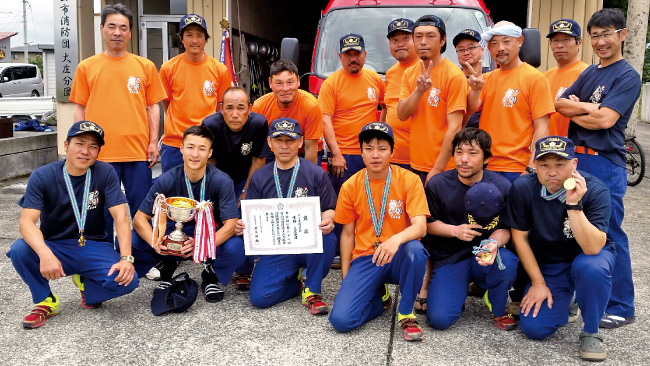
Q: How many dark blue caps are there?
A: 11